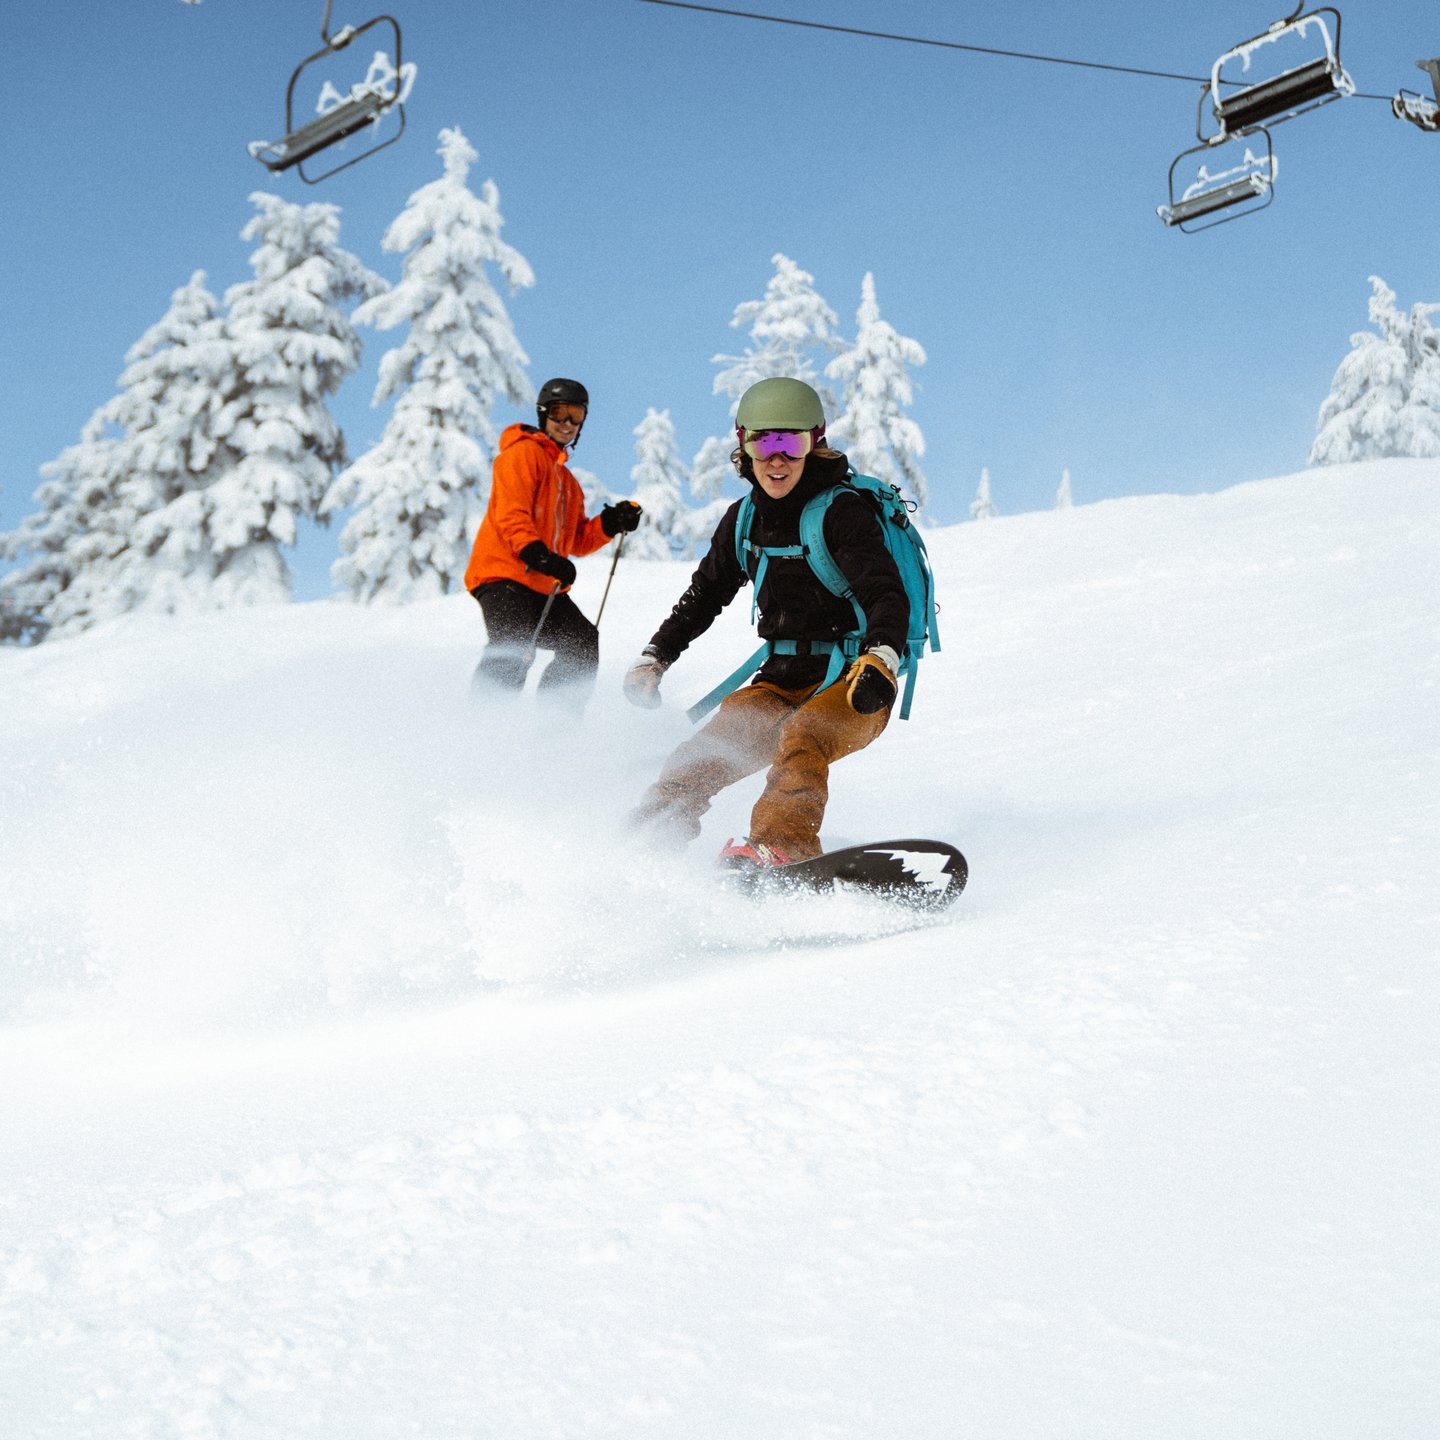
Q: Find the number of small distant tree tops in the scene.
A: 2